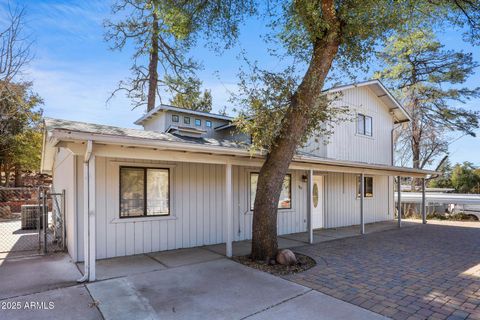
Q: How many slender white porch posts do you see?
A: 6